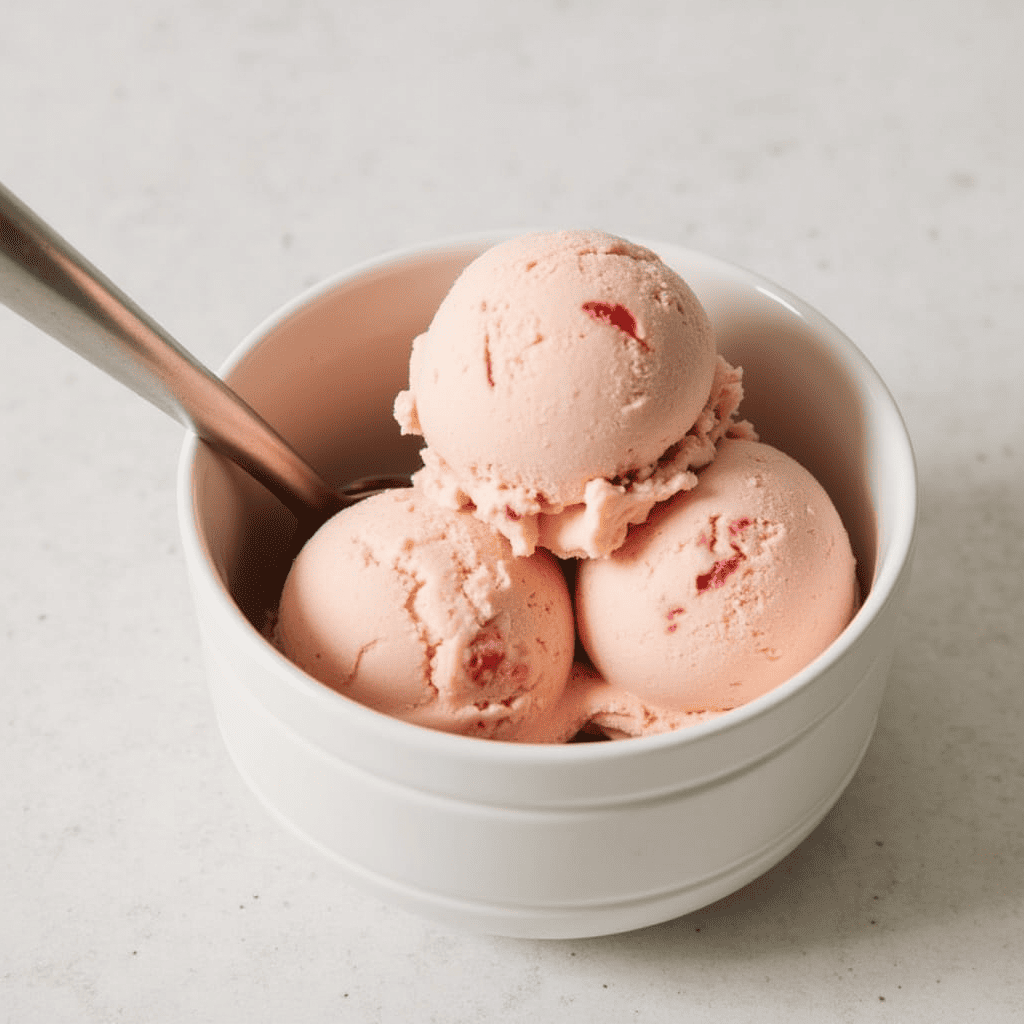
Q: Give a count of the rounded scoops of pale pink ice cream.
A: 3